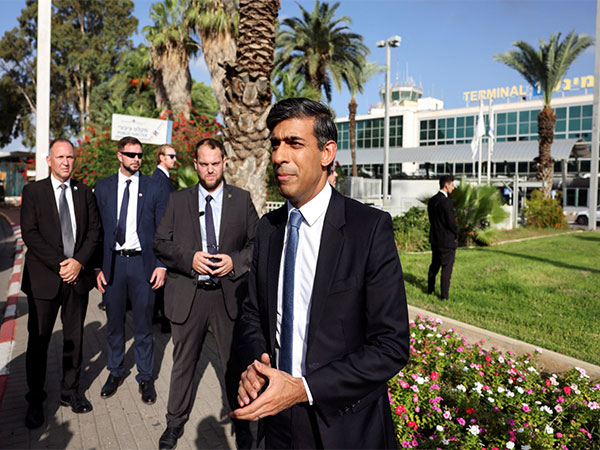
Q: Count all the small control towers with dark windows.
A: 1